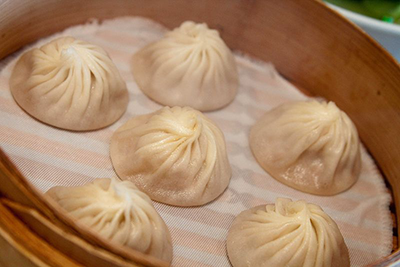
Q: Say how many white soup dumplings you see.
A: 6